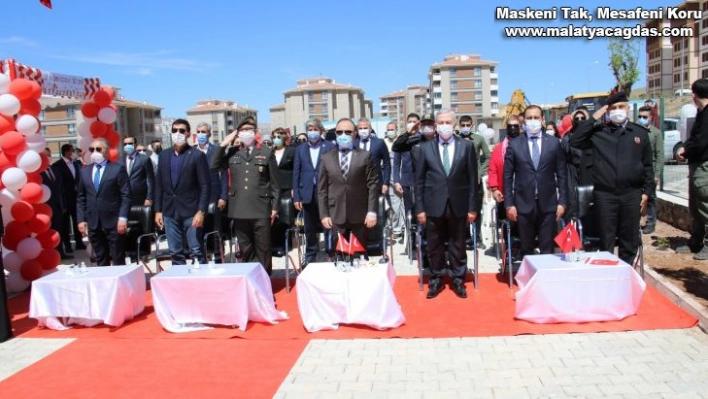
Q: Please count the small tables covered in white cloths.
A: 4